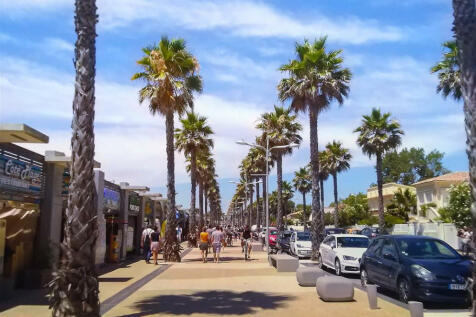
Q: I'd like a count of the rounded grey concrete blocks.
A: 2